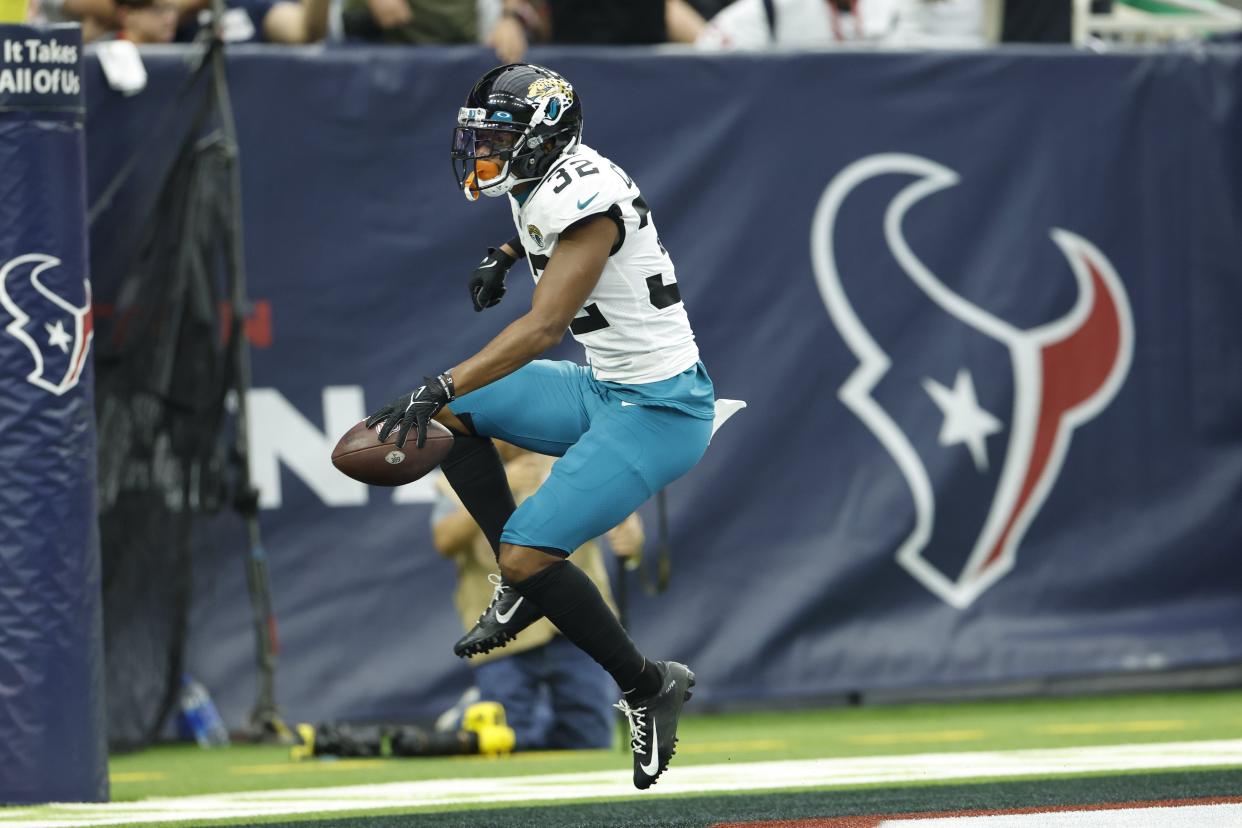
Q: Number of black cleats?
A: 2